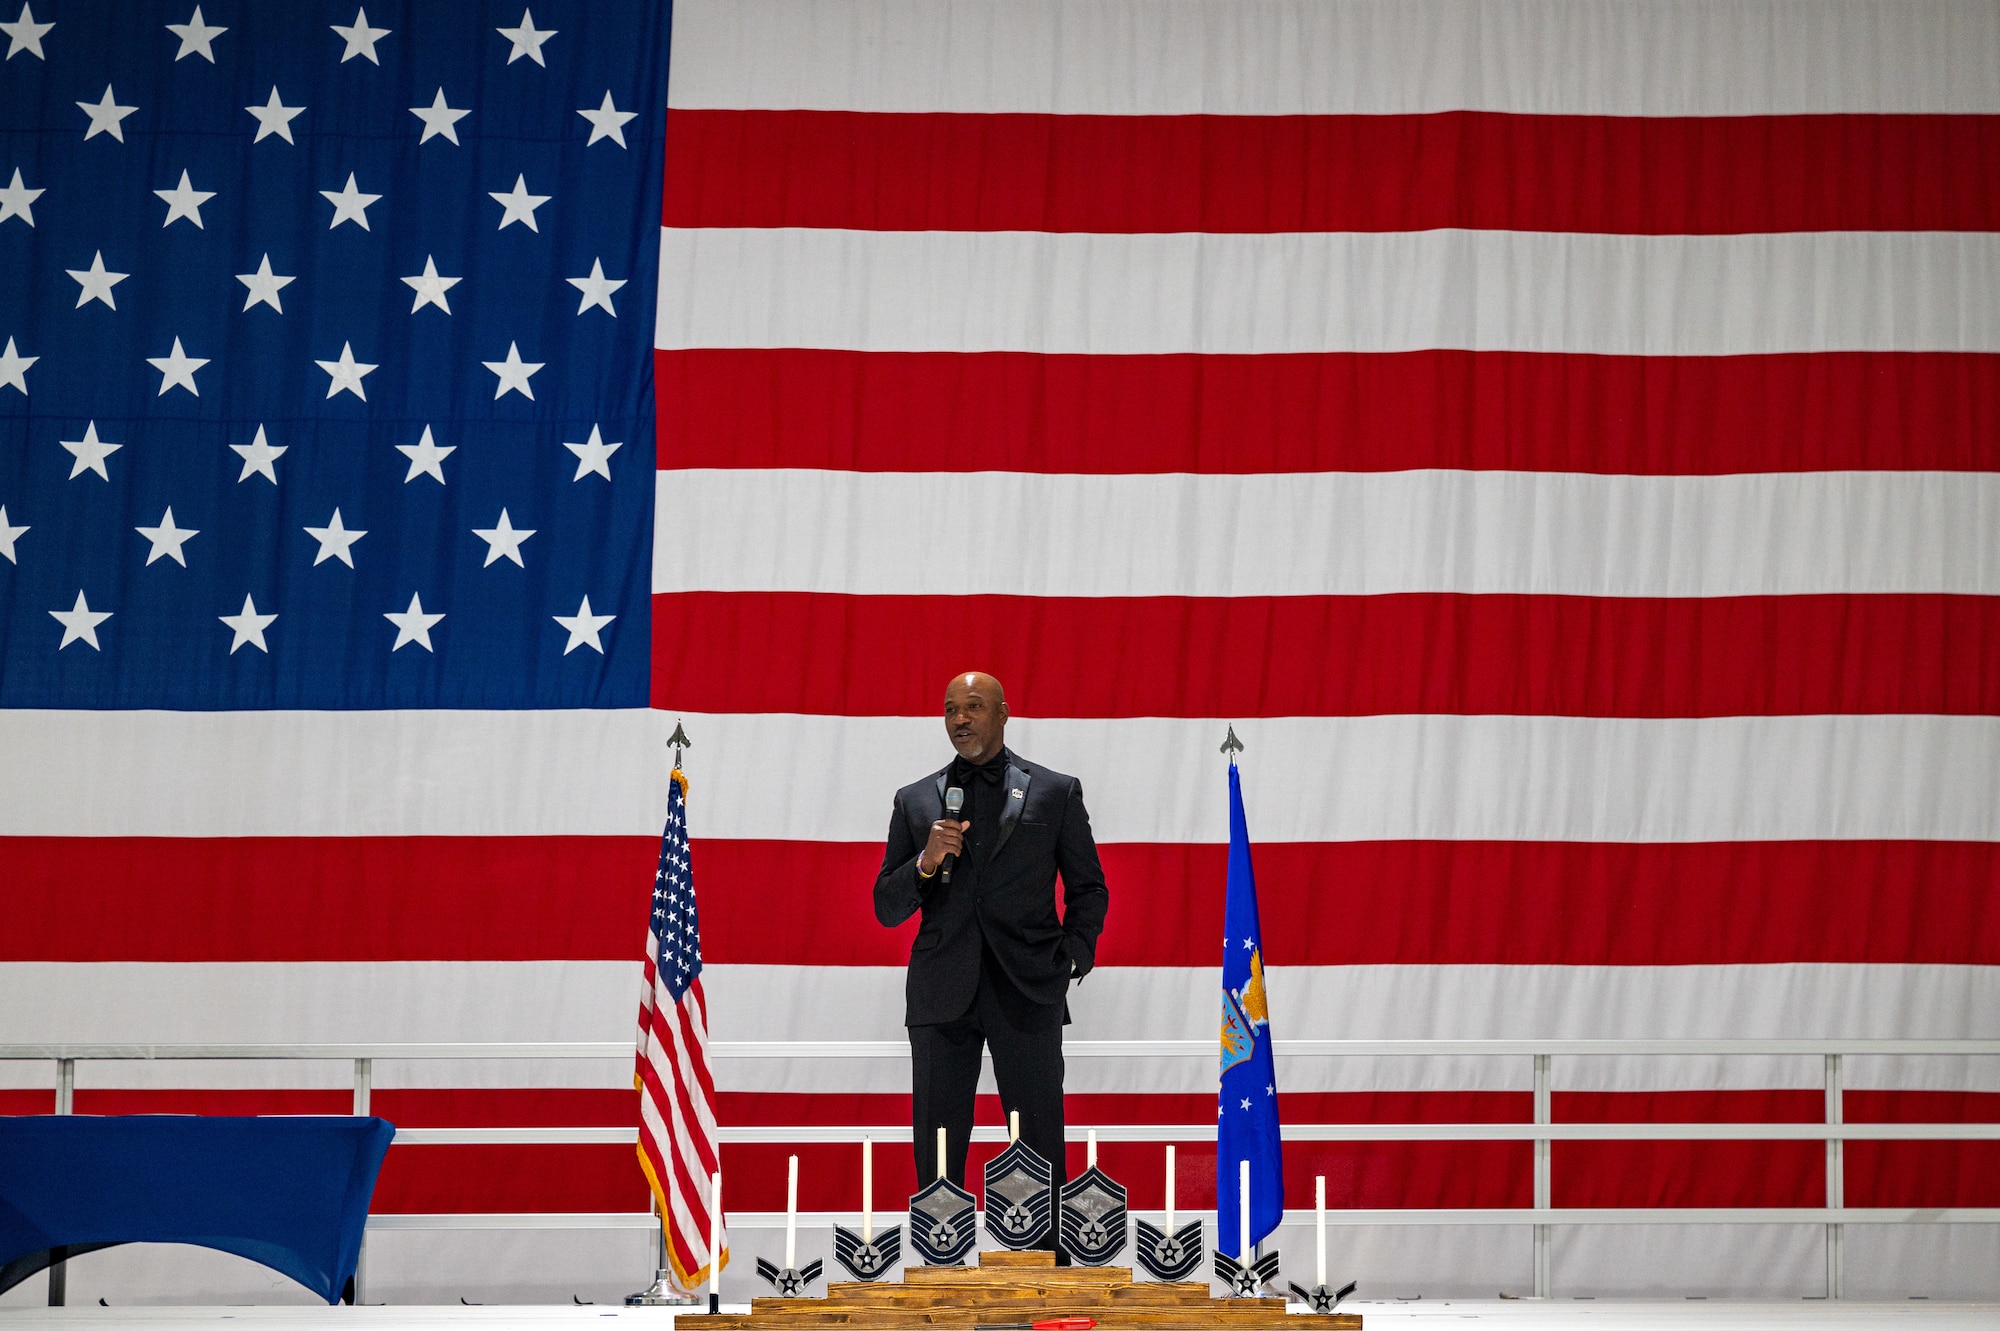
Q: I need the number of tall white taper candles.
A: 9